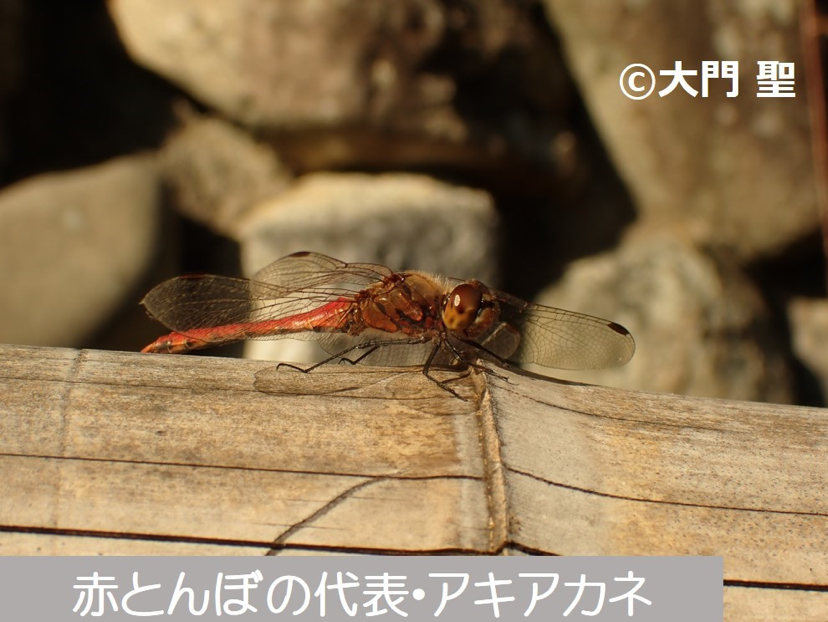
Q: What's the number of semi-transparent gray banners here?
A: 1